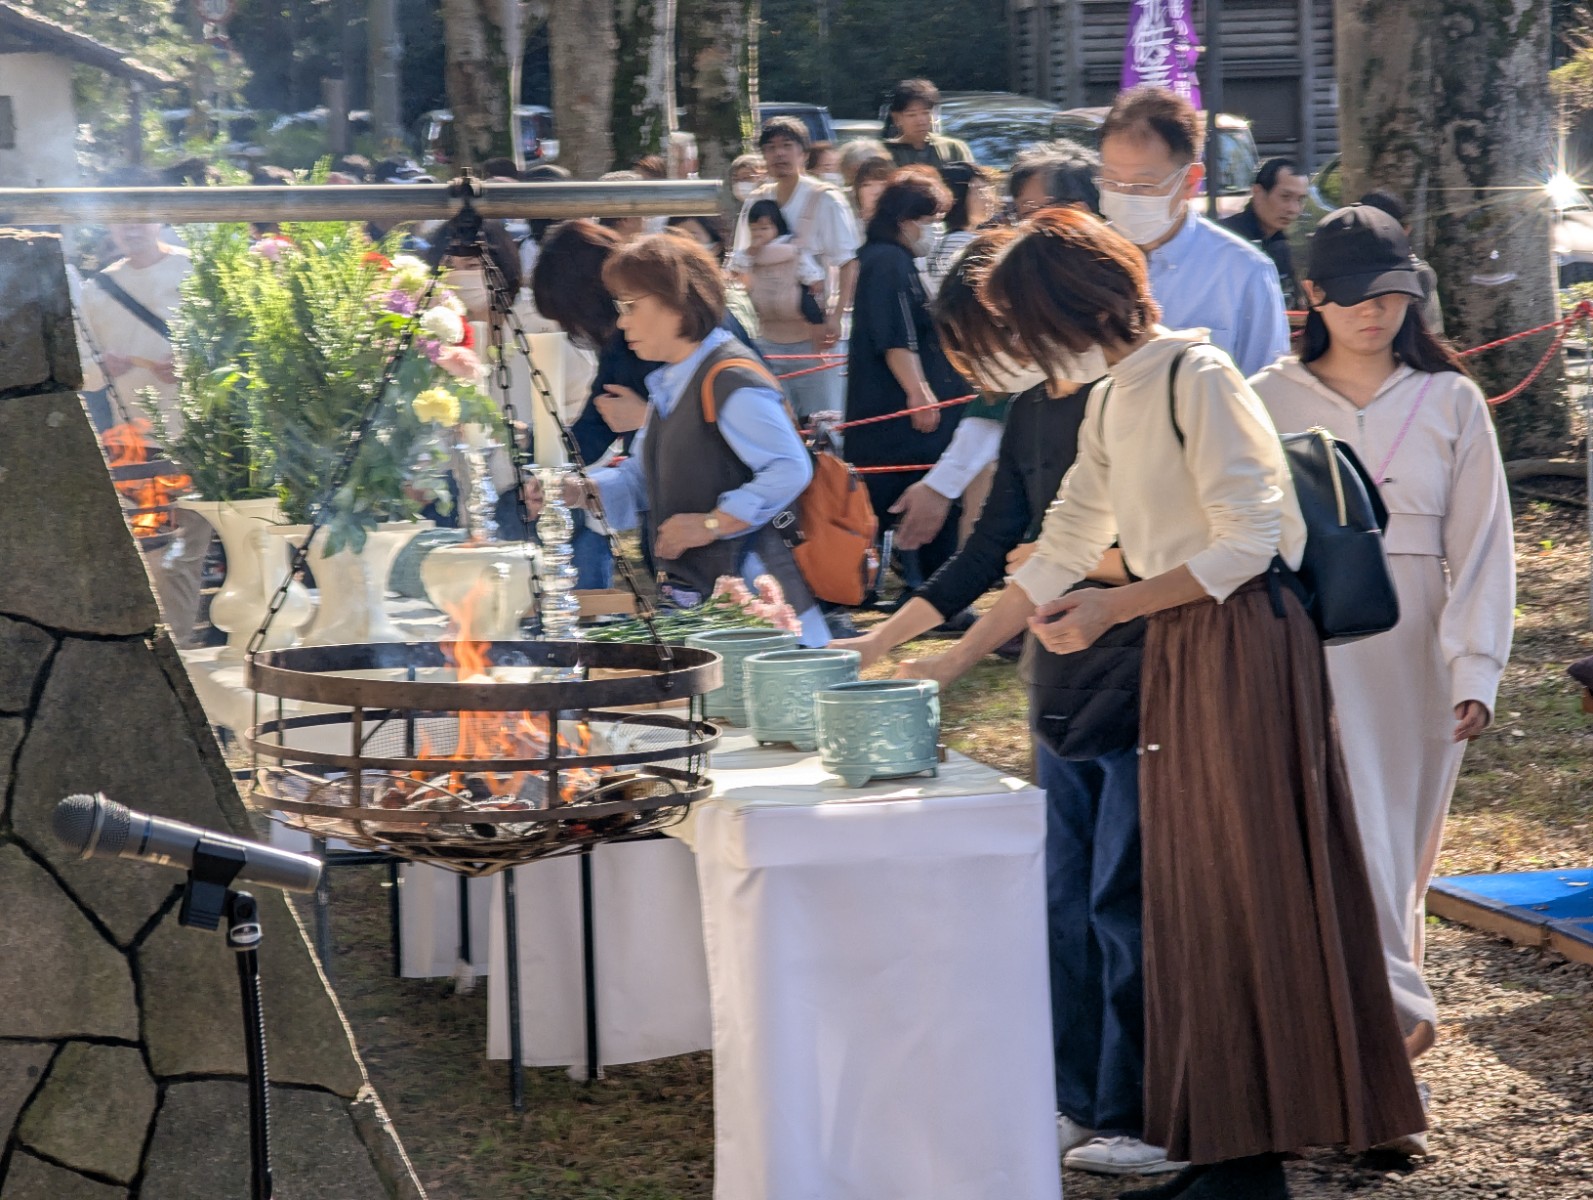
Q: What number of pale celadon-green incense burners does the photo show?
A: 3